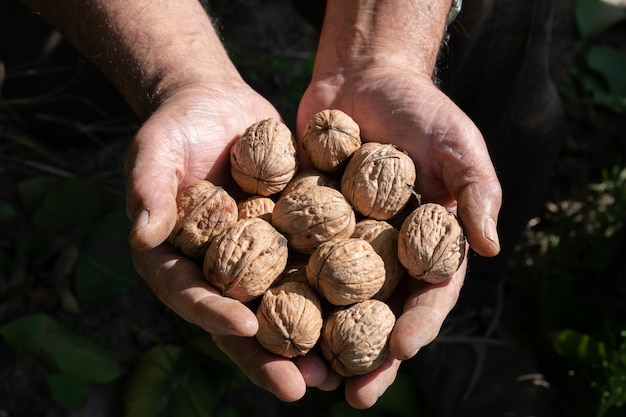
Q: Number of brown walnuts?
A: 14